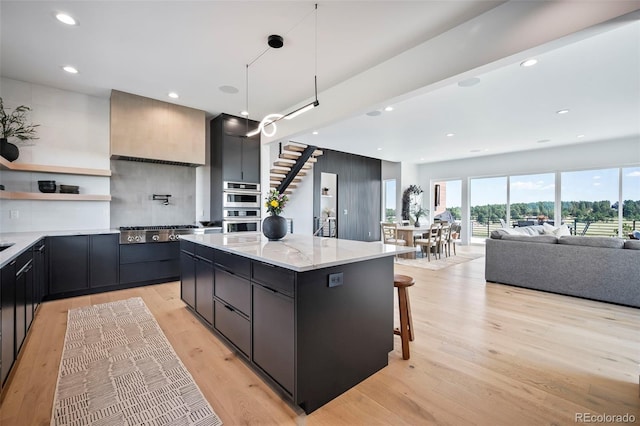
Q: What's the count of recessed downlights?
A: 13